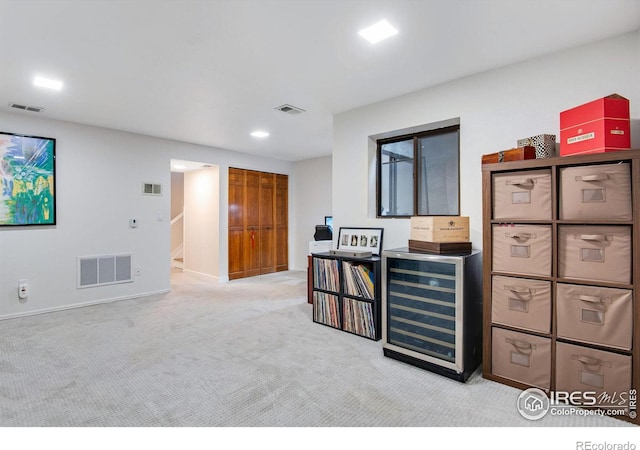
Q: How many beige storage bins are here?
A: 8